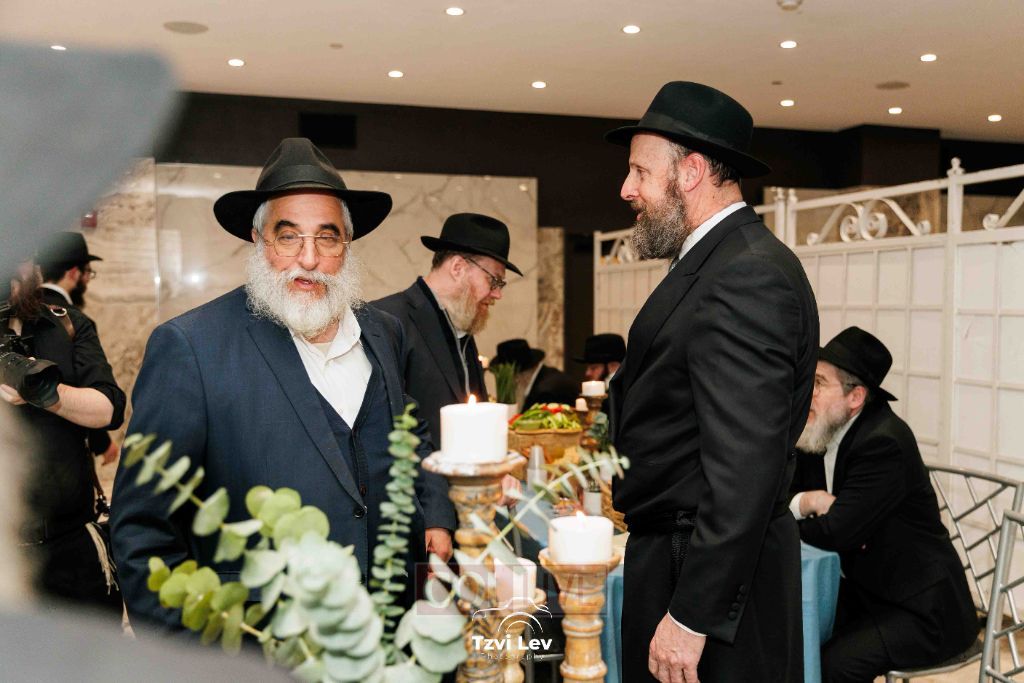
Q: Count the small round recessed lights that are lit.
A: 11